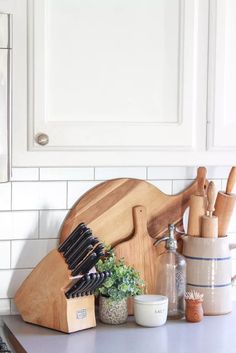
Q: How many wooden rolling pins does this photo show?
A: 3